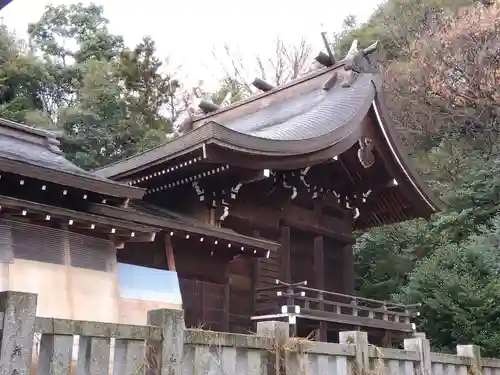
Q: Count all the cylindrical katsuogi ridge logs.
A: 3